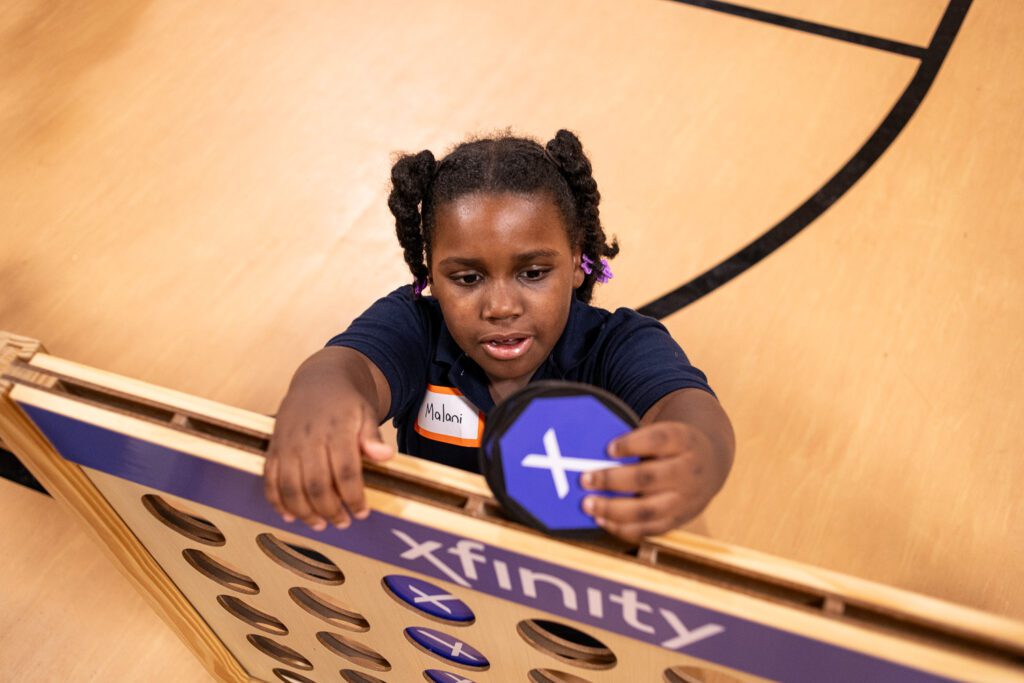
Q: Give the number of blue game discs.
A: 4